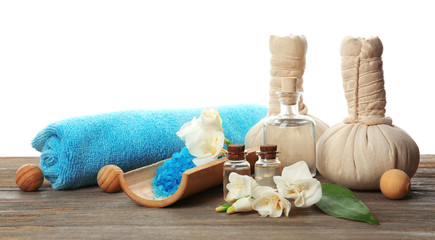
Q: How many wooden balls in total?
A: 3